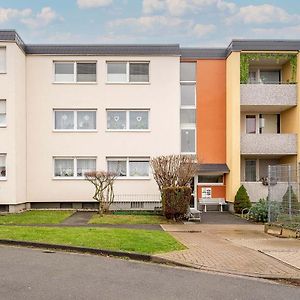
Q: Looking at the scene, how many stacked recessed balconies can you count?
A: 3